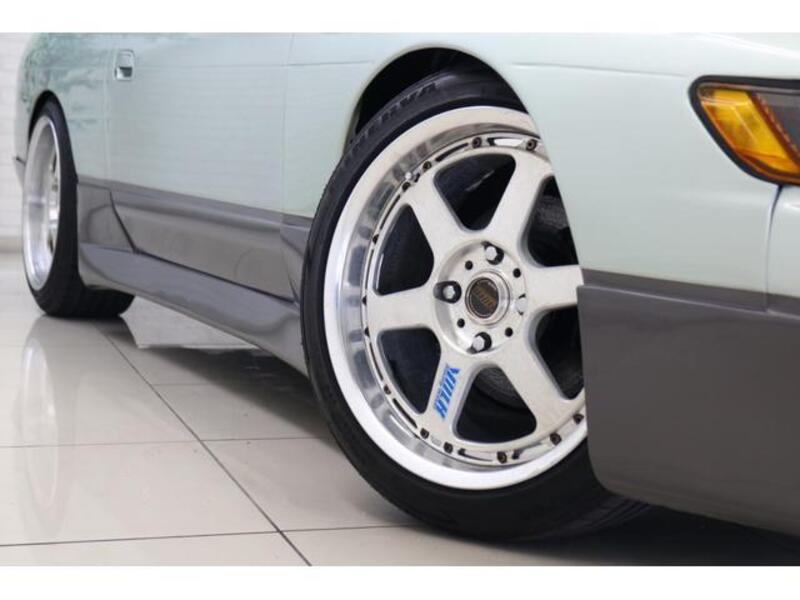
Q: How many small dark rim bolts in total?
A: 13